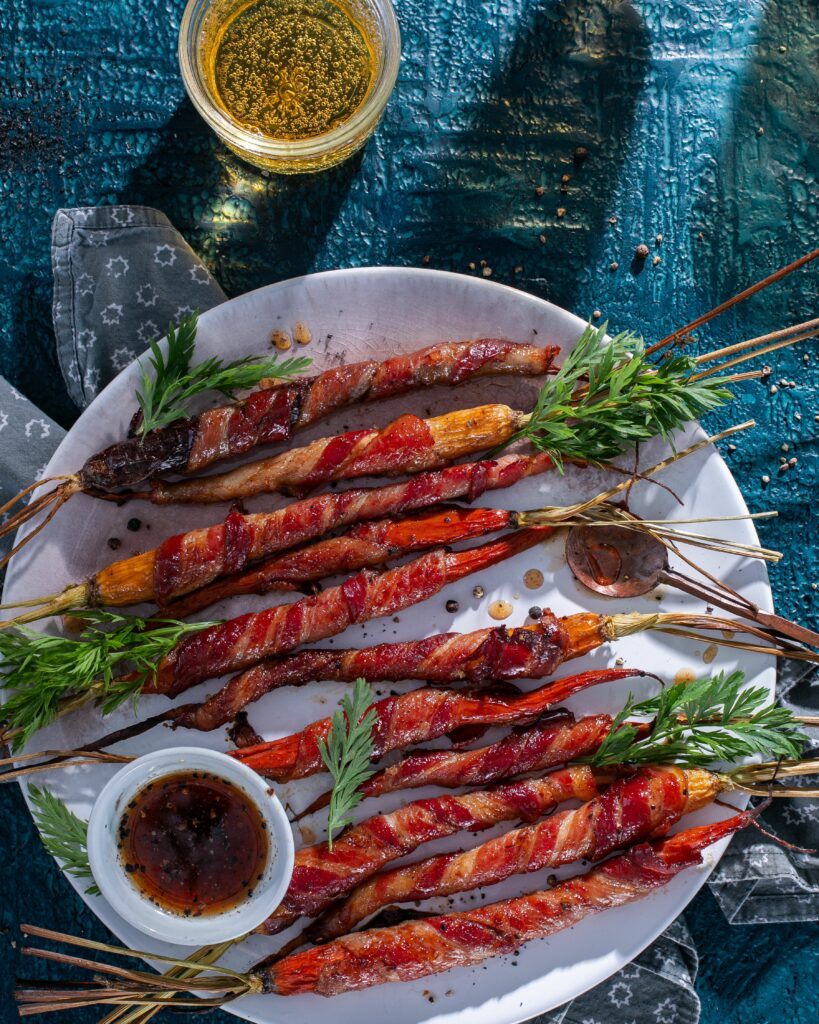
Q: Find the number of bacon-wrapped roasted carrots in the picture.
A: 11